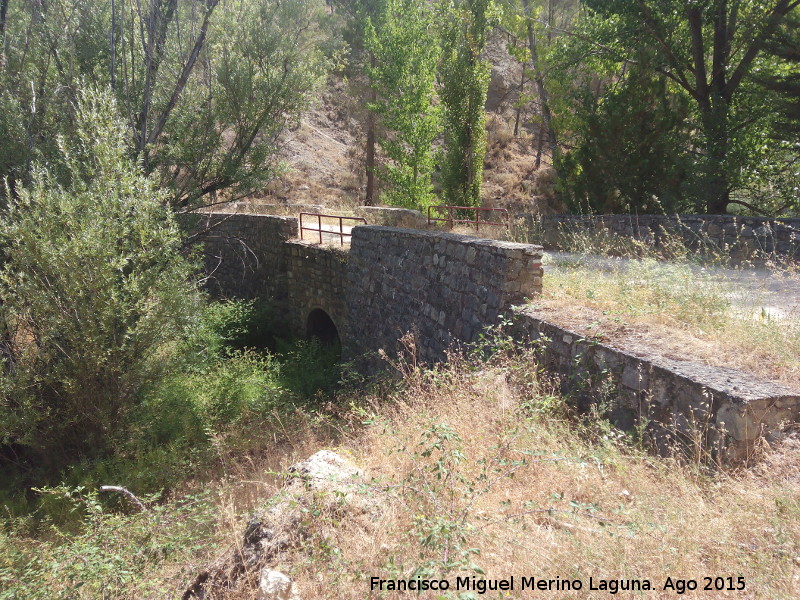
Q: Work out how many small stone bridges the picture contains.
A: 1